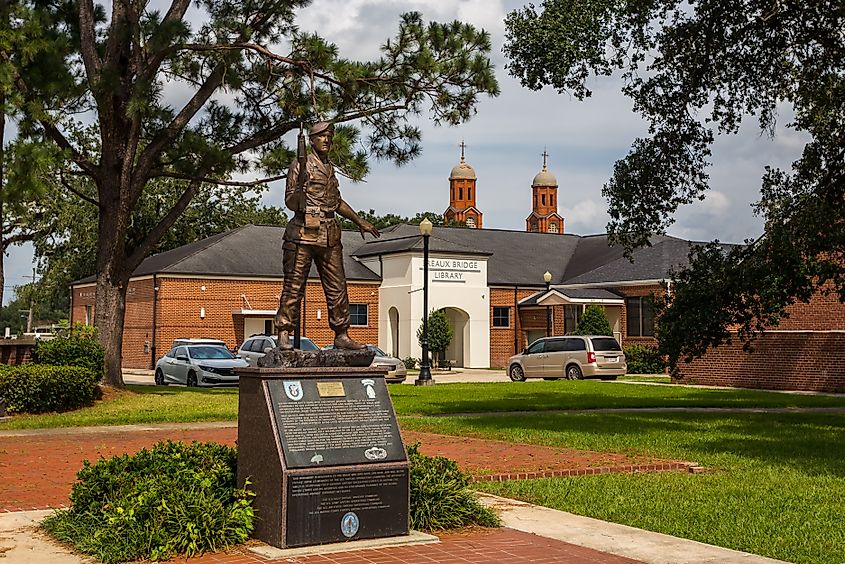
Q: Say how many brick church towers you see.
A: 2